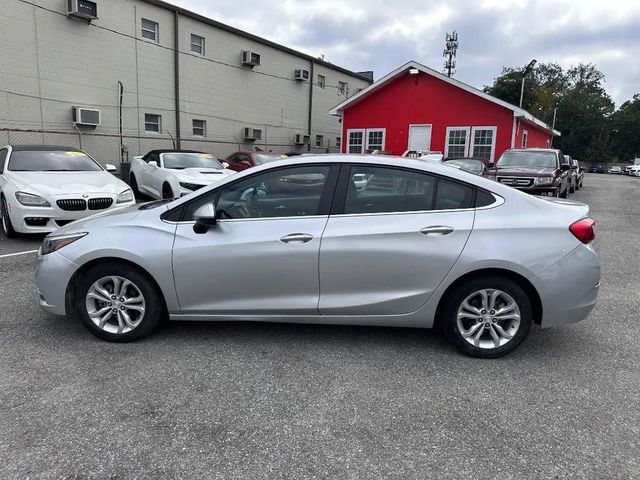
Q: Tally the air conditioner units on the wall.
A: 6